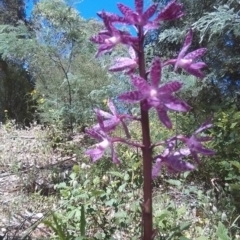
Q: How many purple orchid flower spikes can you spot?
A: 1